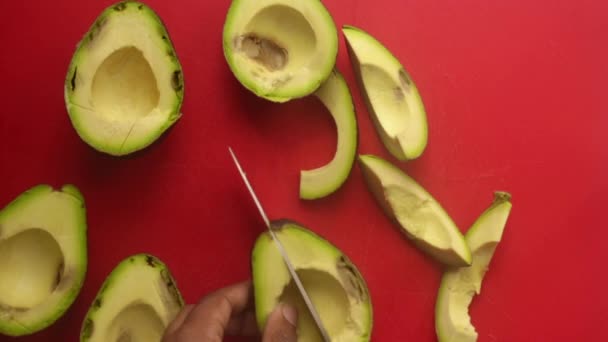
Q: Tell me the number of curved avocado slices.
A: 4